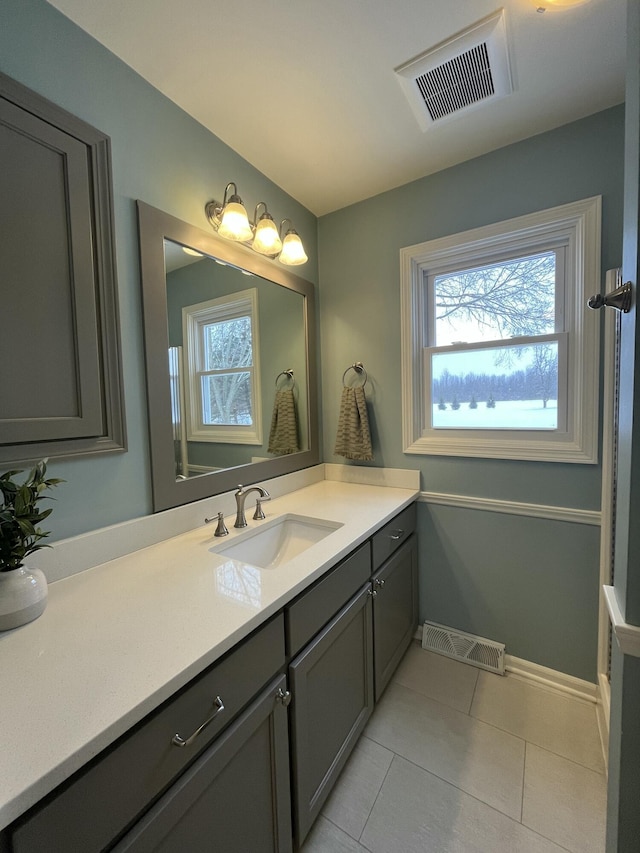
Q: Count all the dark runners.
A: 0